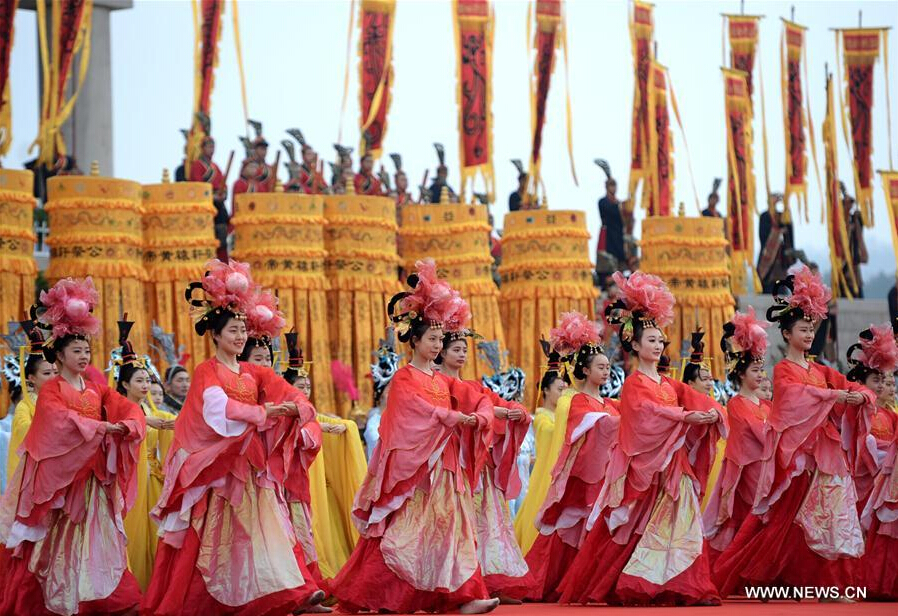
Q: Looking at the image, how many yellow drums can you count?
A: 8